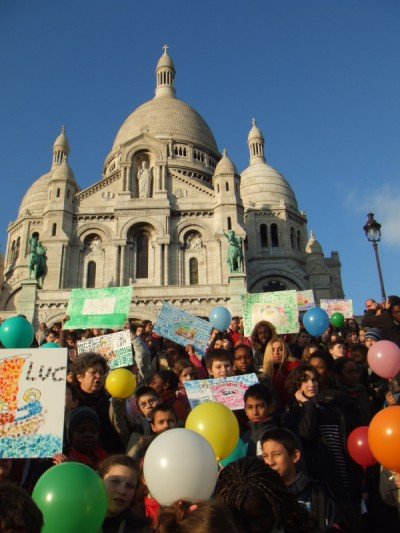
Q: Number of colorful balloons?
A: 13